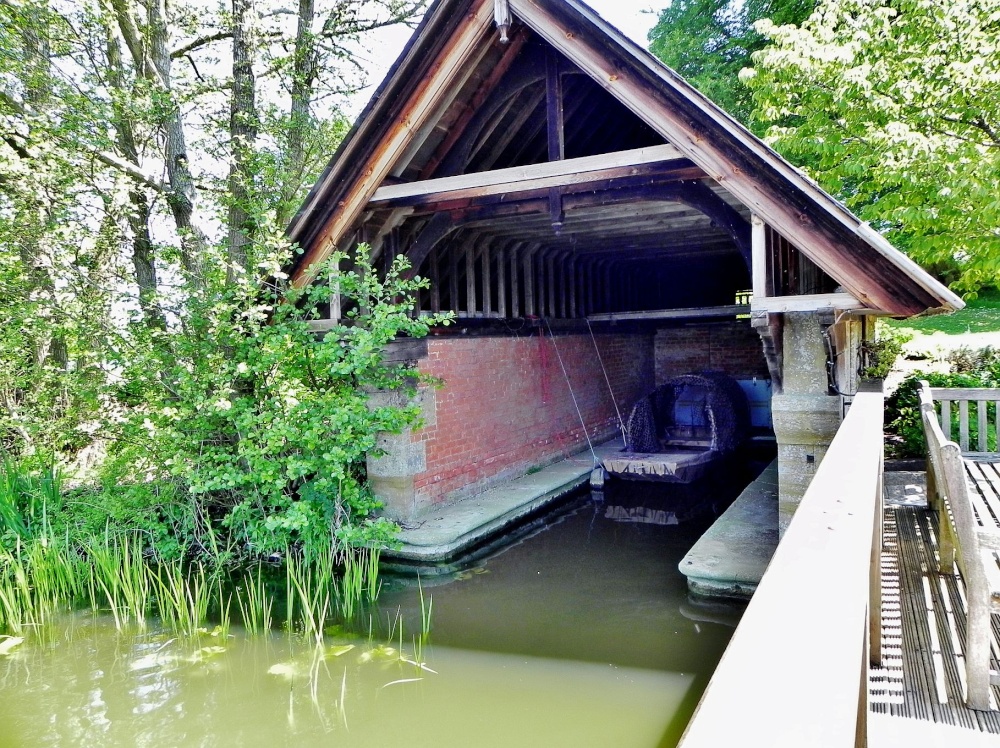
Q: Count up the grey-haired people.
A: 0